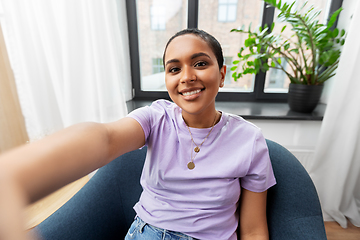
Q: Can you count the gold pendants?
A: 2